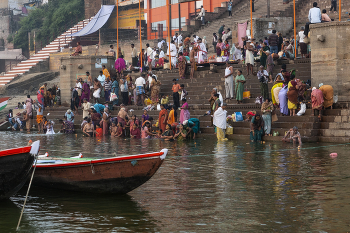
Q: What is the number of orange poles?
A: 6